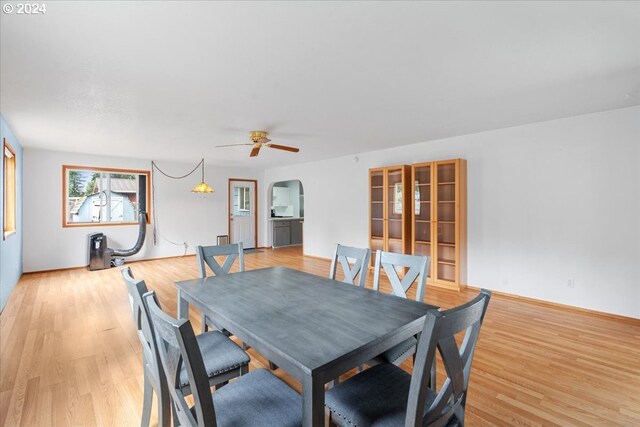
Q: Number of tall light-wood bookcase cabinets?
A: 2